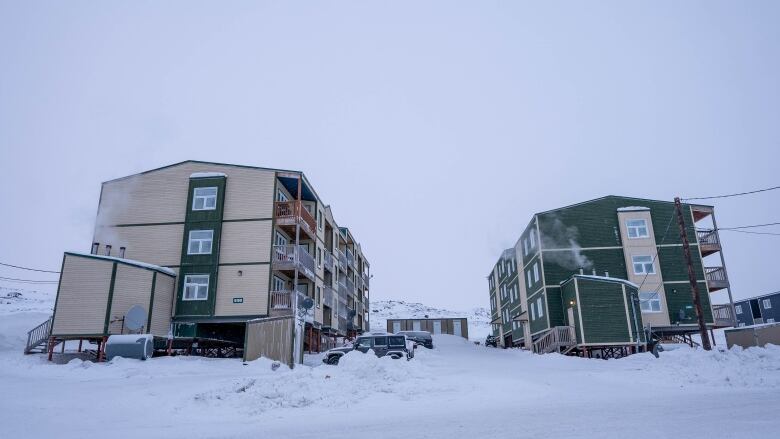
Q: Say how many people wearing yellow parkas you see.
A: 0